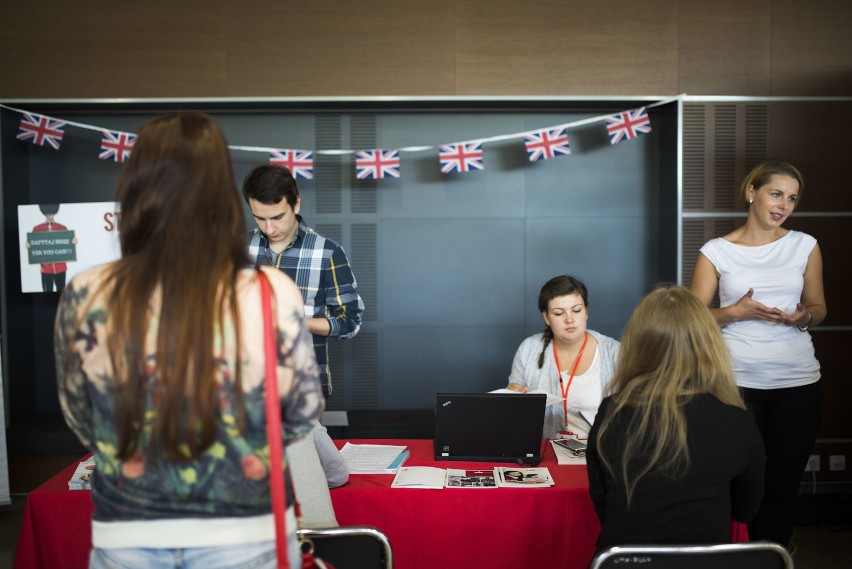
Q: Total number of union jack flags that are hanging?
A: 7